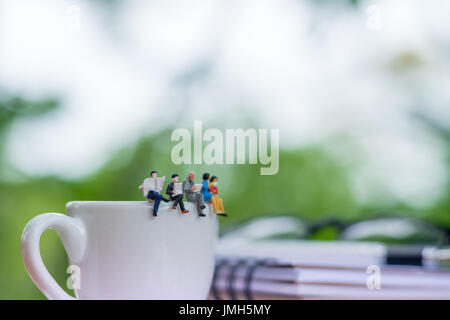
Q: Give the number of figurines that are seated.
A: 5